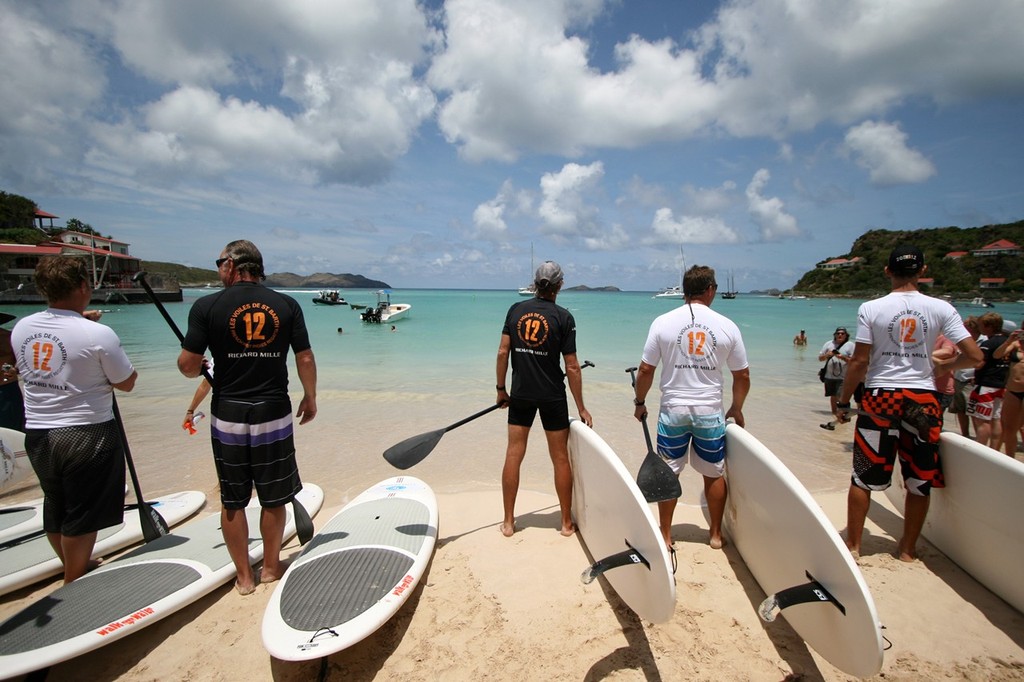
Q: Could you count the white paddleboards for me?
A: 8